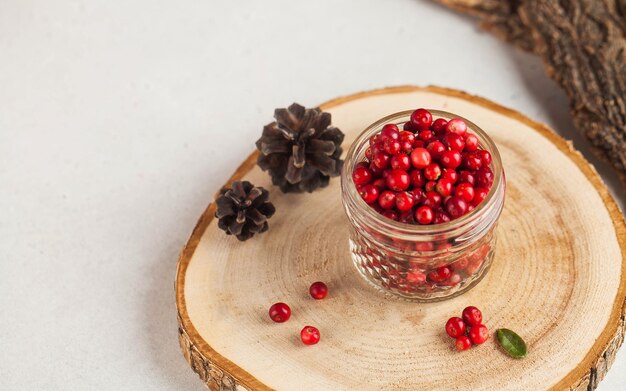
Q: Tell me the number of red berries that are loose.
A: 7